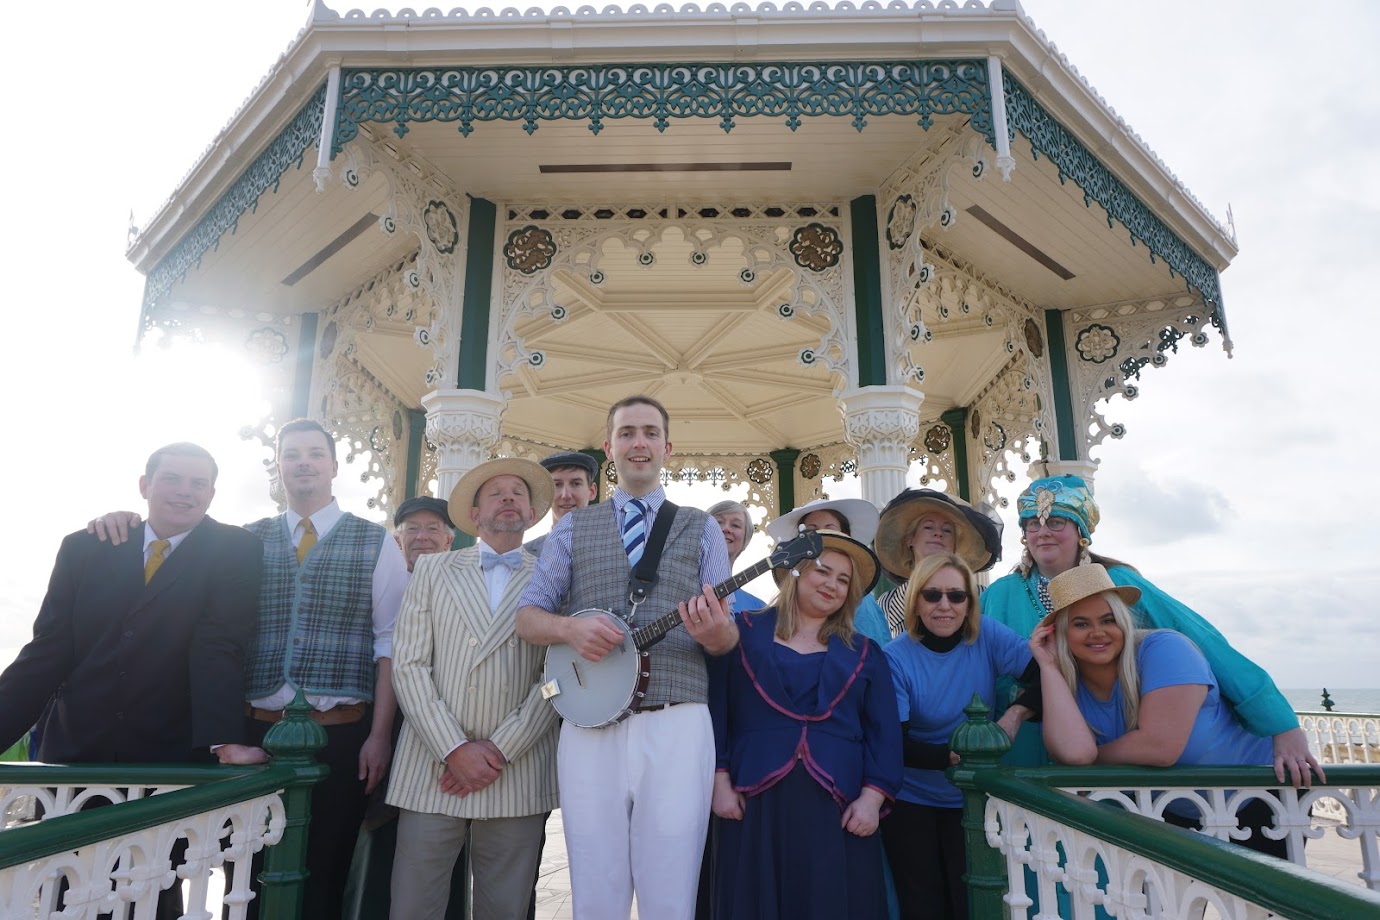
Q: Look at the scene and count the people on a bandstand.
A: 13